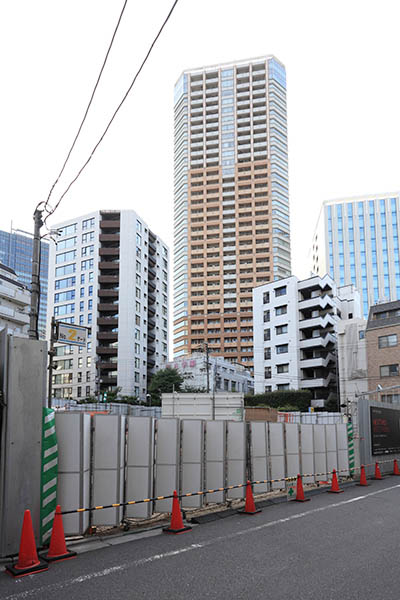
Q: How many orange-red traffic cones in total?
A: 9